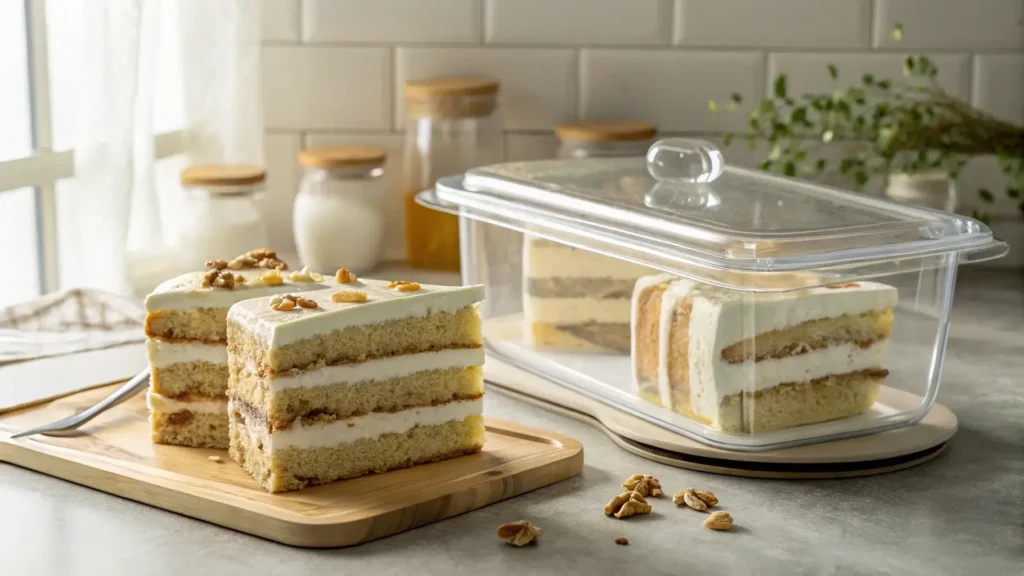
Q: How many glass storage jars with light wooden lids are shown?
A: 4